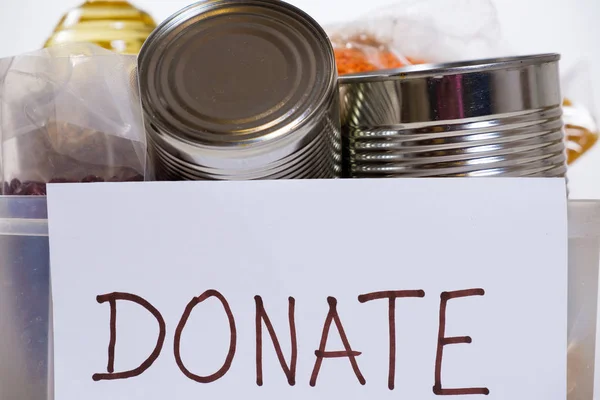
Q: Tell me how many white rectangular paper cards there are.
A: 1